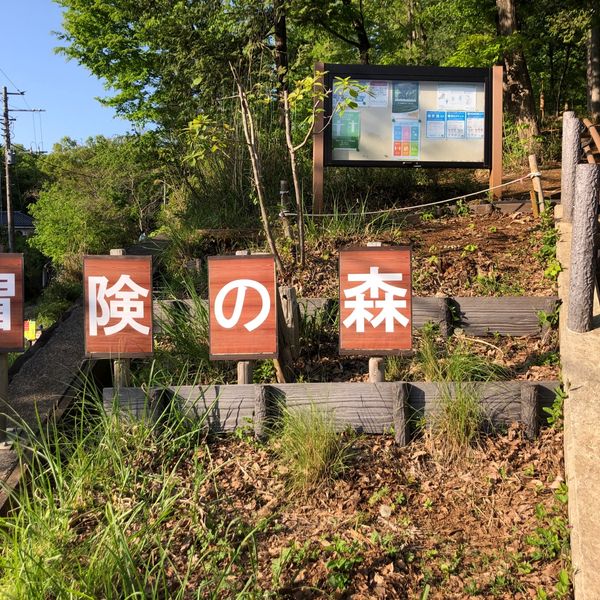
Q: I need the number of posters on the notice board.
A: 9